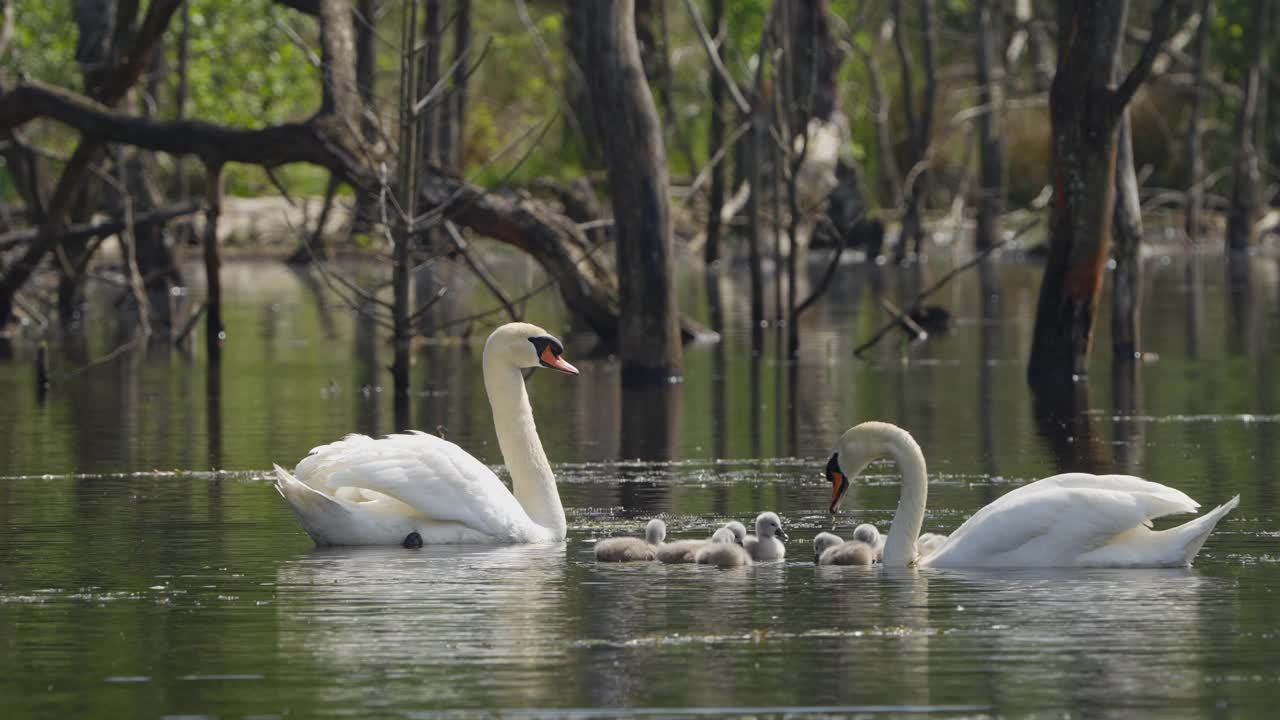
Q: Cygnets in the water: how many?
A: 7